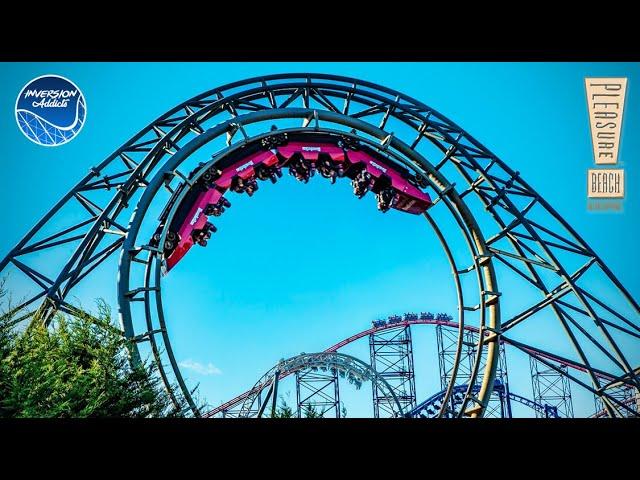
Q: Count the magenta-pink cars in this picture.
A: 4